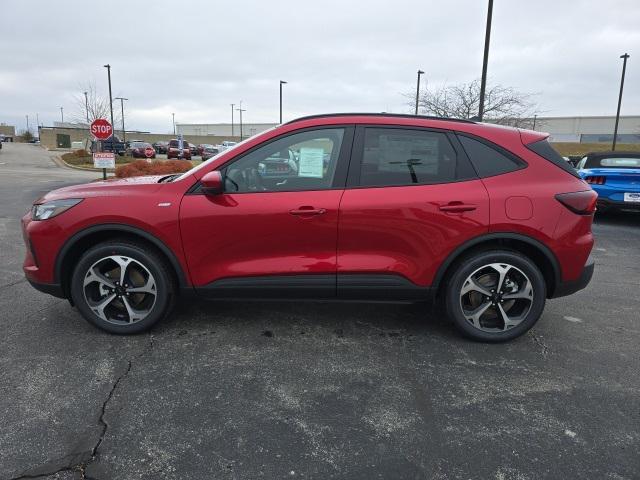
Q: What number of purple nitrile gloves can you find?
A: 0